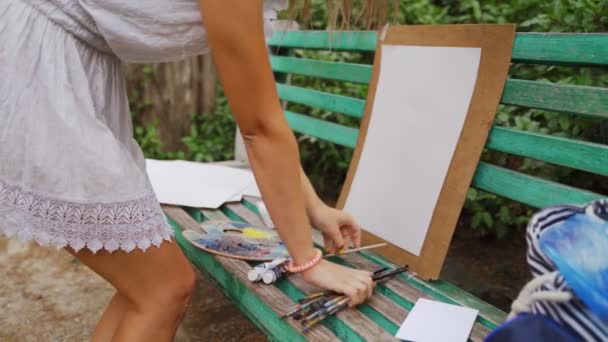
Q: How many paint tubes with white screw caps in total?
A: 2